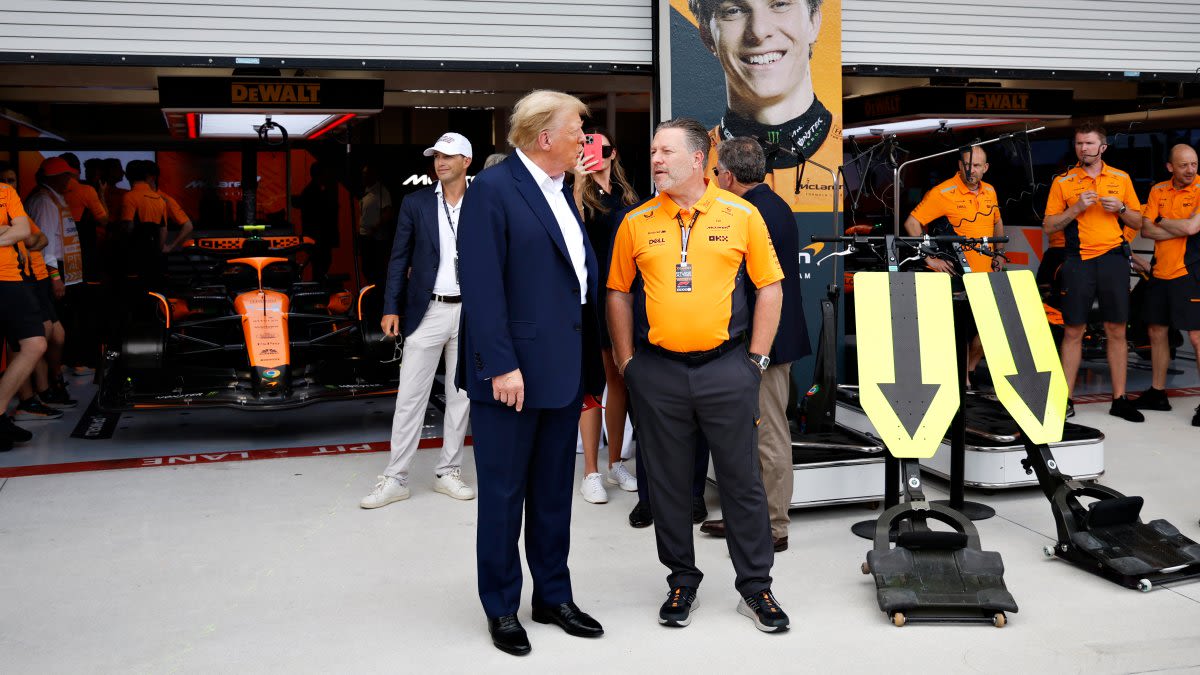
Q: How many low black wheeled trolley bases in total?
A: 2